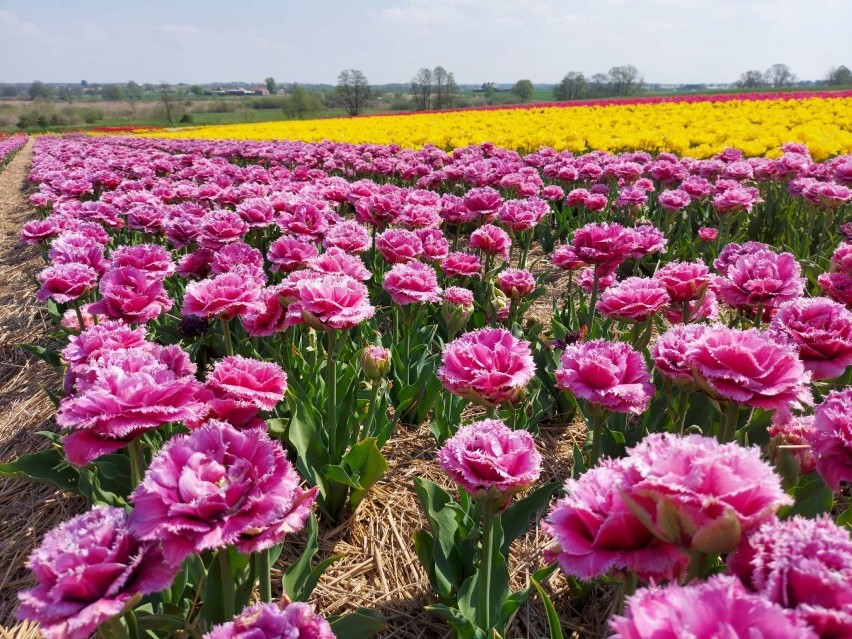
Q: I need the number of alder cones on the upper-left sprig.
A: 0